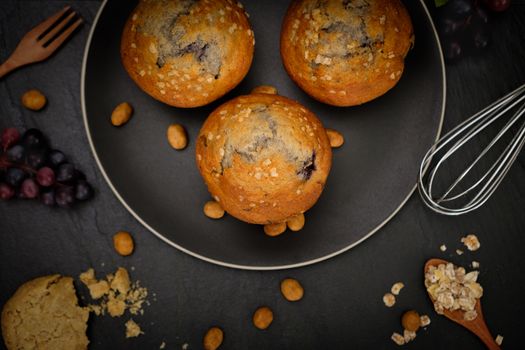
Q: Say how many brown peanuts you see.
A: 13